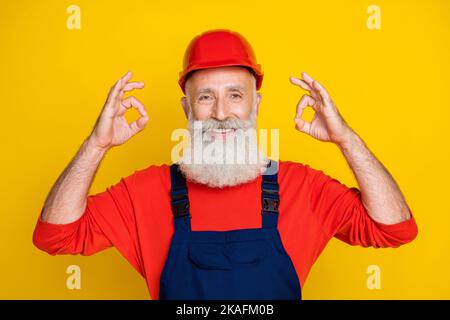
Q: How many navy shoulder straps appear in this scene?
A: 2